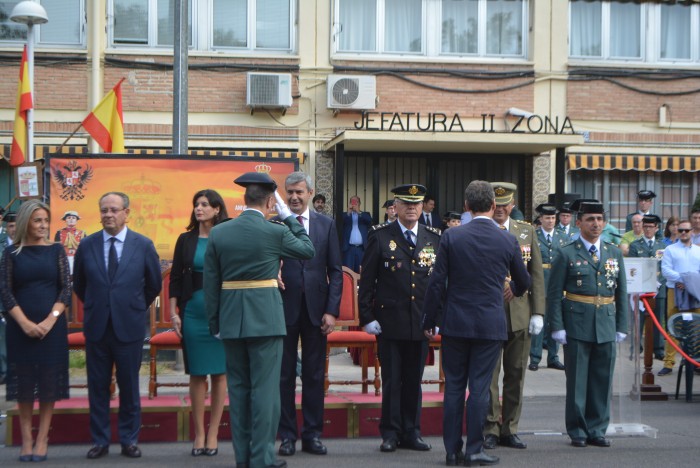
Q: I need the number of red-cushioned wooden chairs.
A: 4